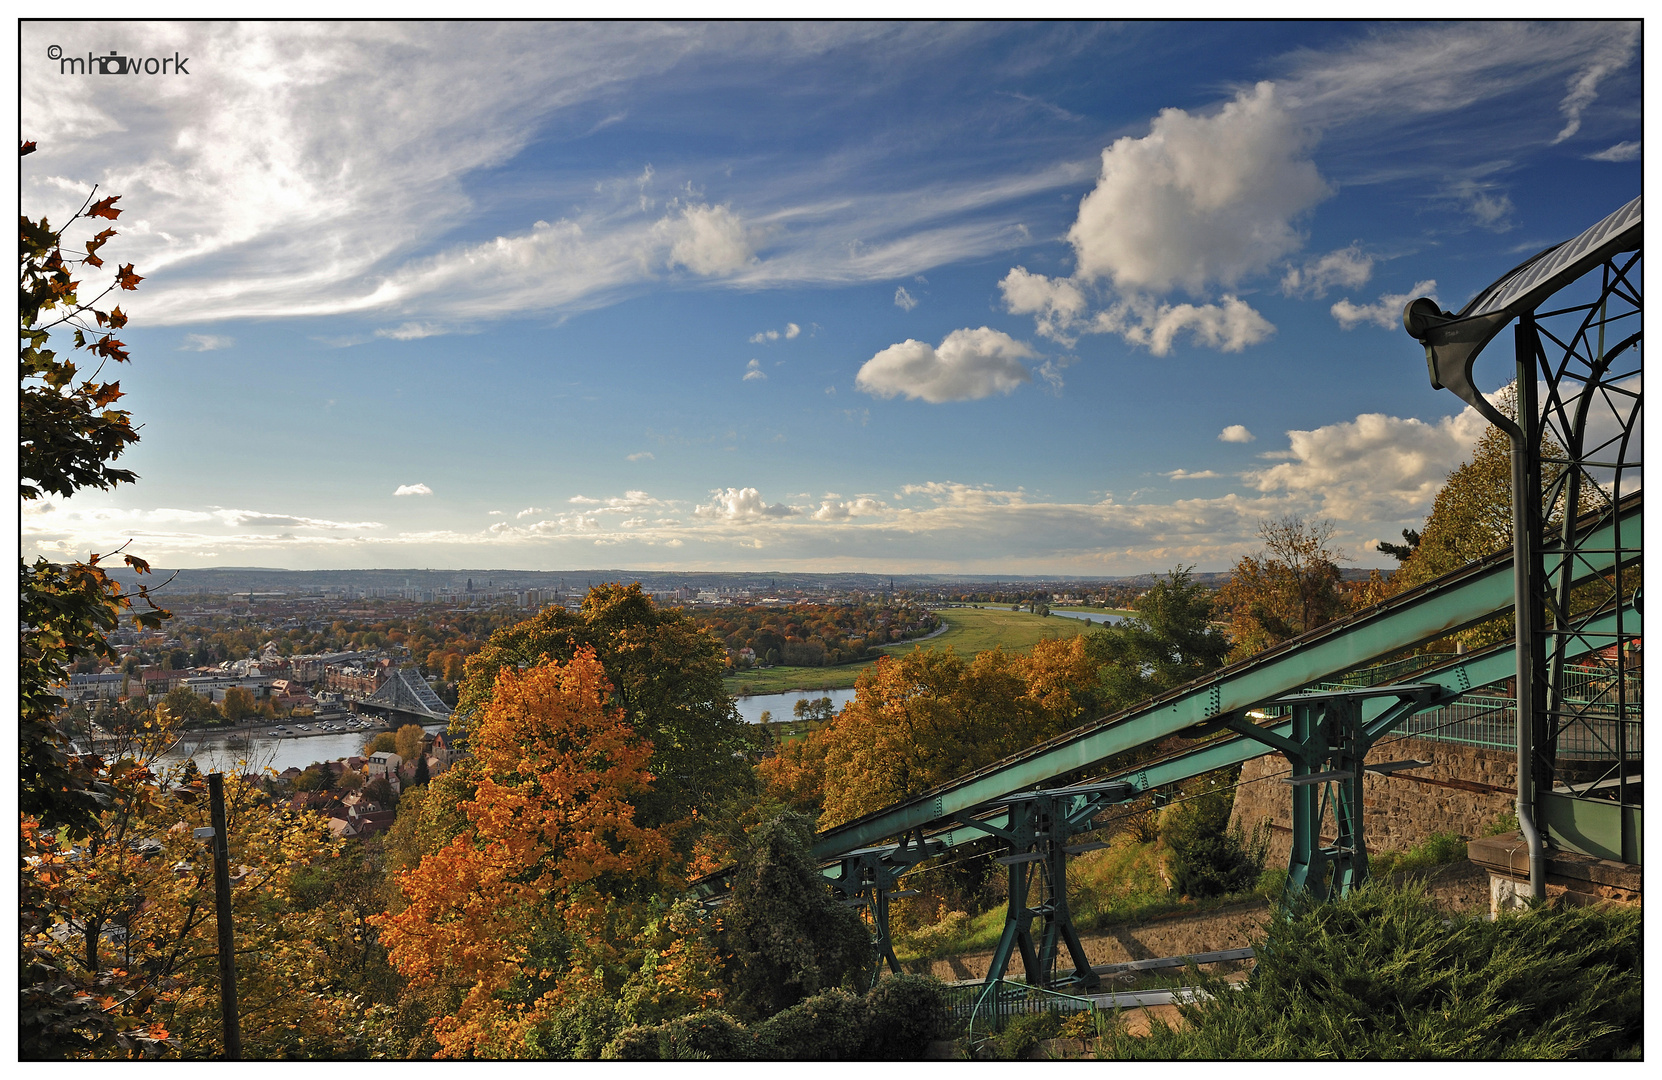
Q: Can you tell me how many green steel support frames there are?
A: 3